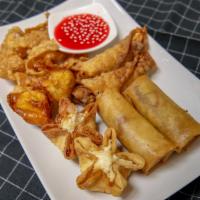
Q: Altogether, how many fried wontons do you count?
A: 2